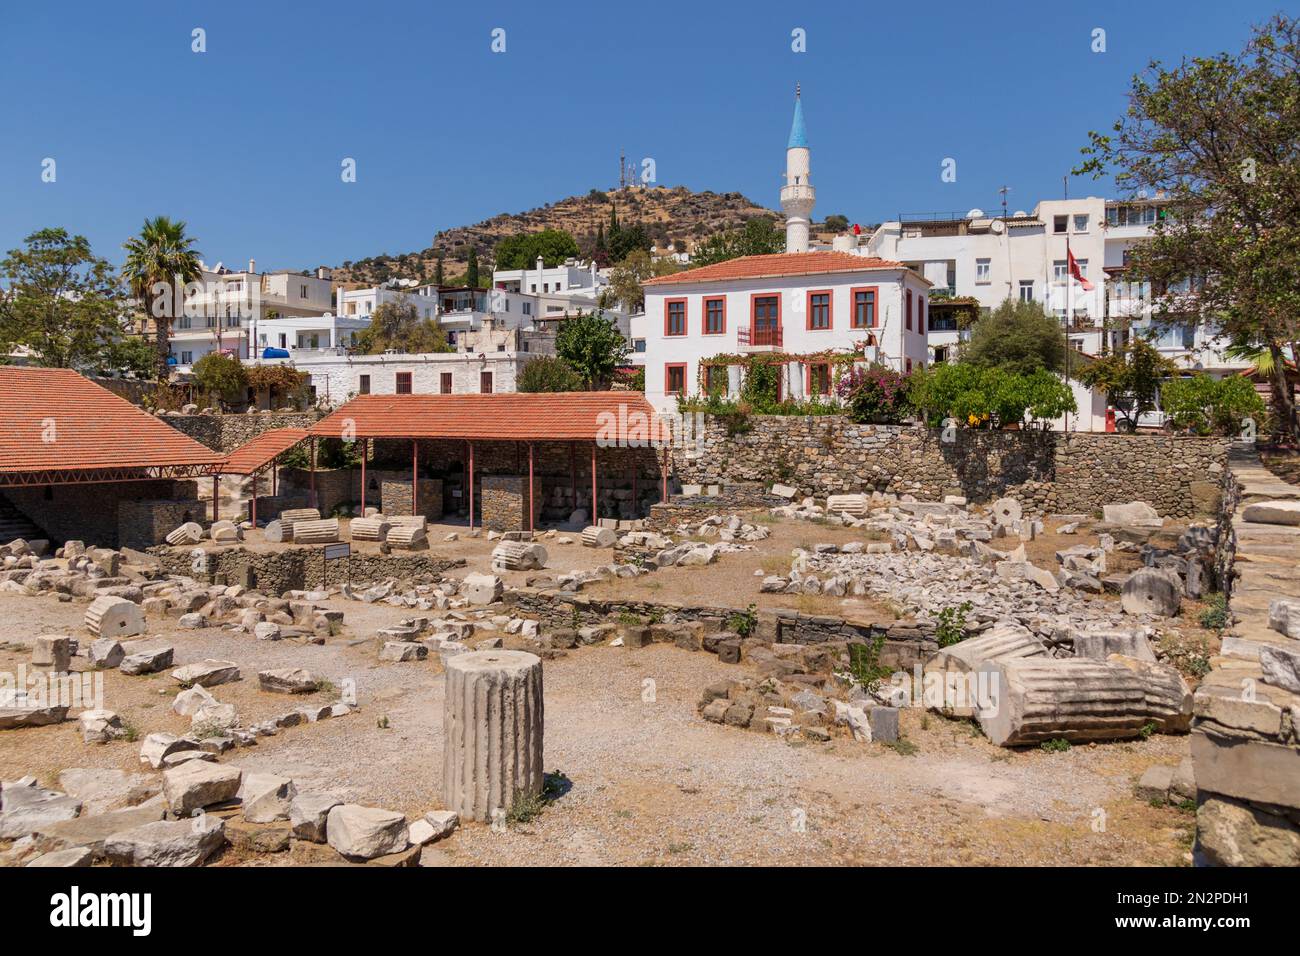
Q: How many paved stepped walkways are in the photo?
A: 1